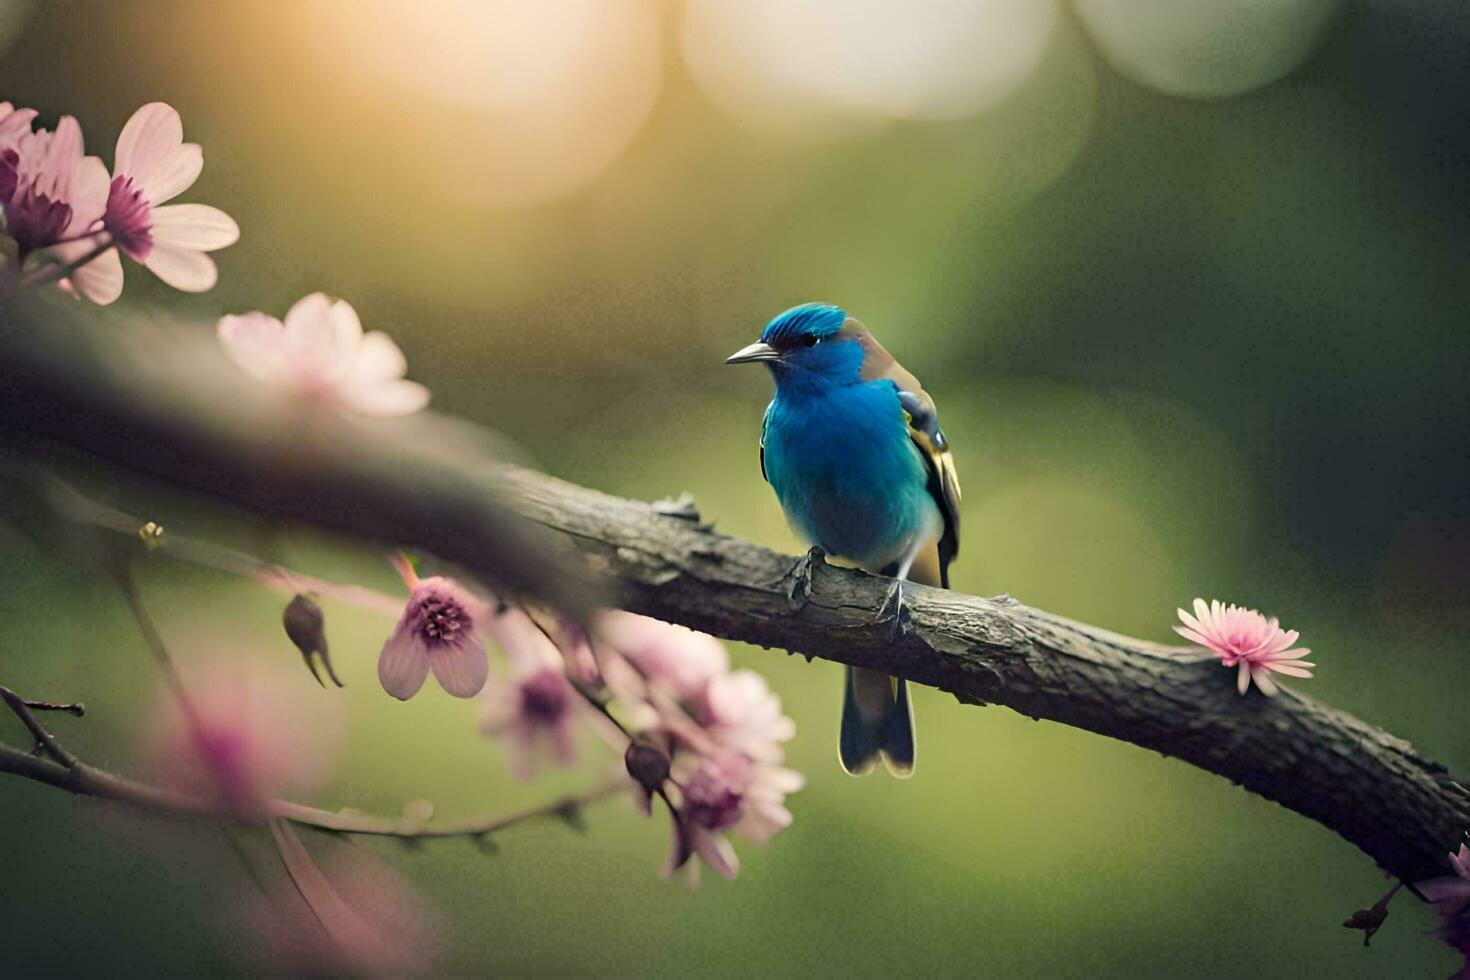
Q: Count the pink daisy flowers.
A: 1